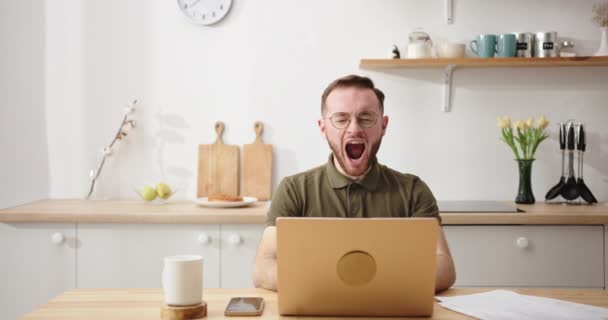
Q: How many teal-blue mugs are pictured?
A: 2